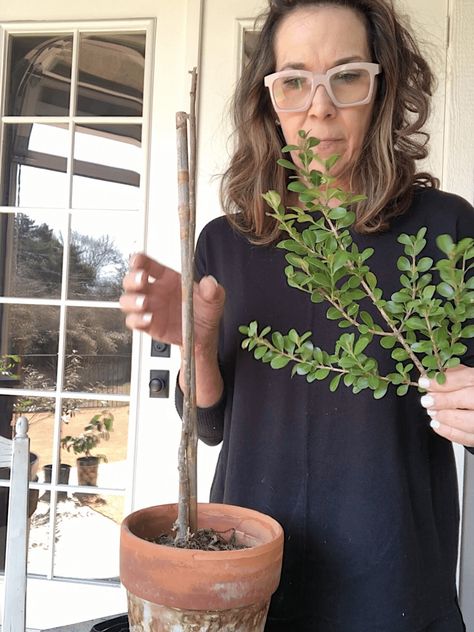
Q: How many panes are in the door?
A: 12